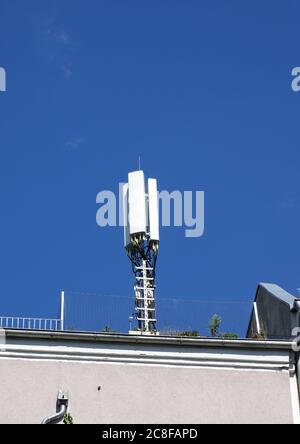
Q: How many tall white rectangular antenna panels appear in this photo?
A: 3